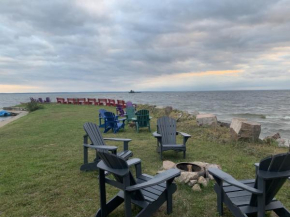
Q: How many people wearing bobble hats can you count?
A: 0